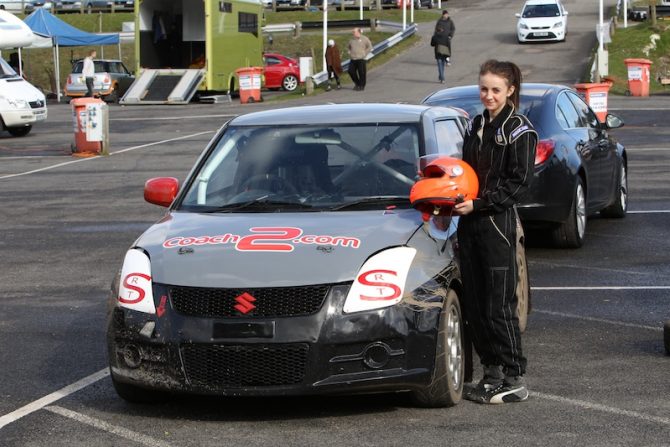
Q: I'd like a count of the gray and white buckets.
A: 0